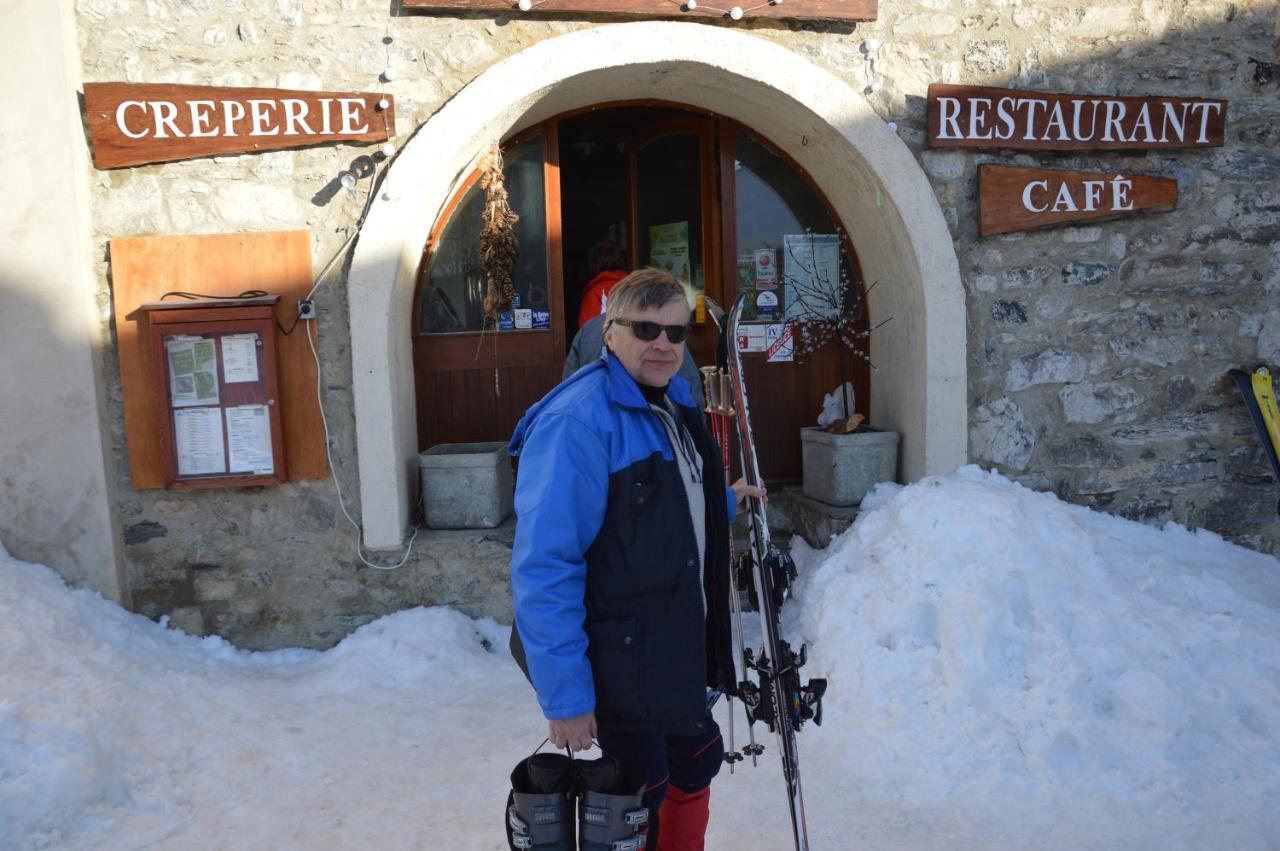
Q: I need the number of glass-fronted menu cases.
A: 1